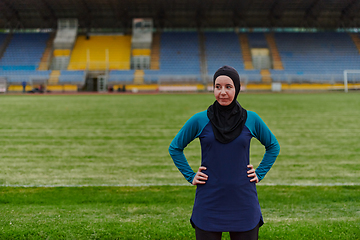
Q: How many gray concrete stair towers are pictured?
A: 2